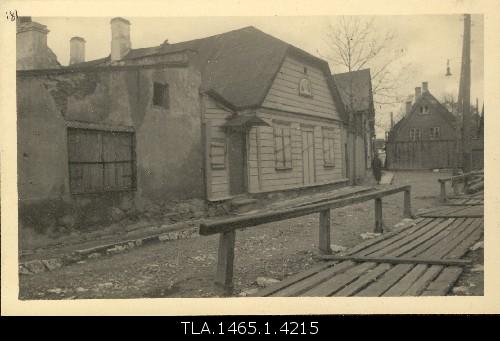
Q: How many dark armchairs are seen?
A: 0